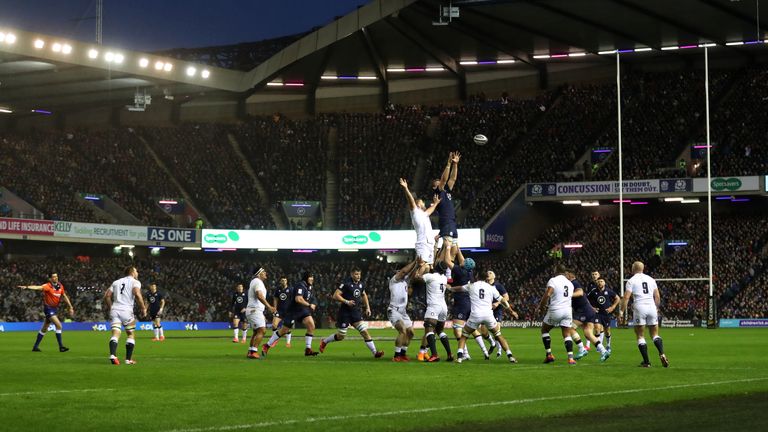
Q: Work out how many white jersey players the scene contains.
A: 8